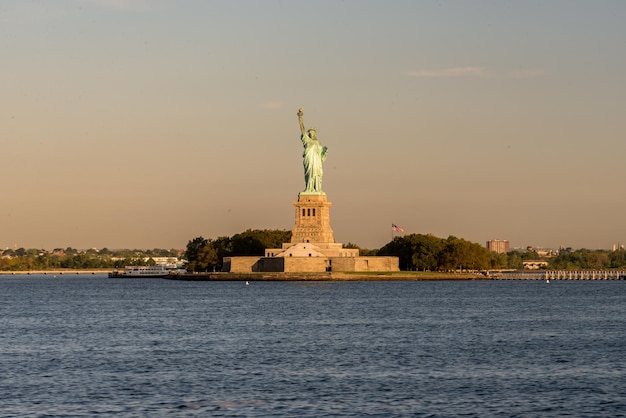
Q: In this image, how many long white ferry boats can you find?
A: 1